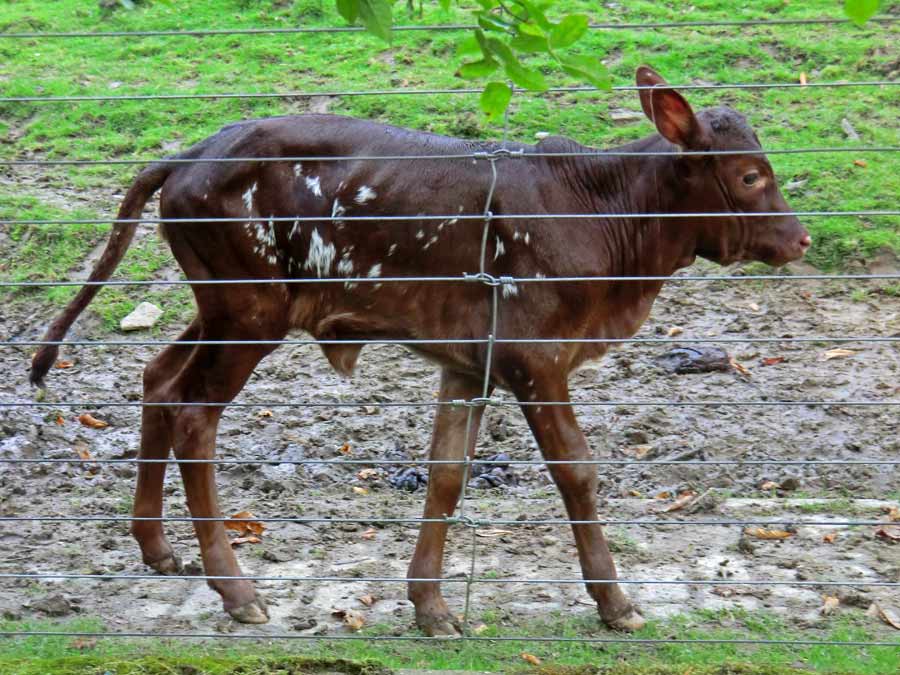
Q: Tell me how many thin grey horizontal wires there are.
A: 11